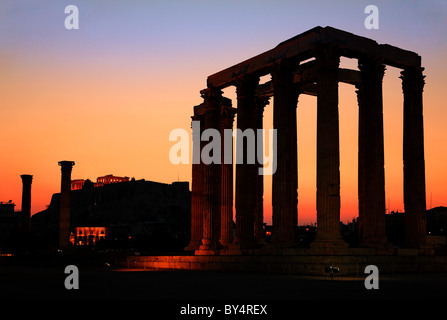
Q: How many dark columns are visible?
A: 11